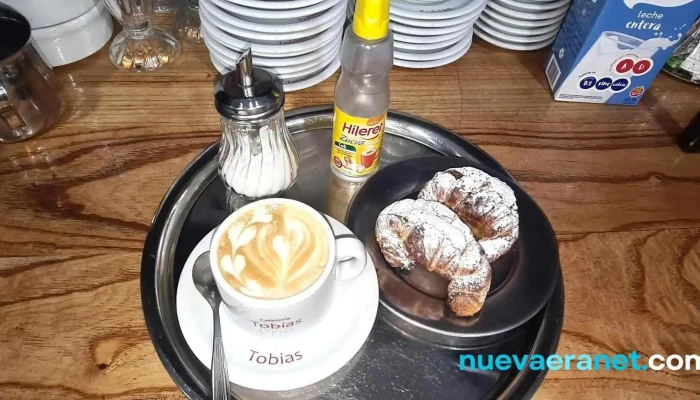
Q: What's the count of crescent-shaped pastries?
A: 2